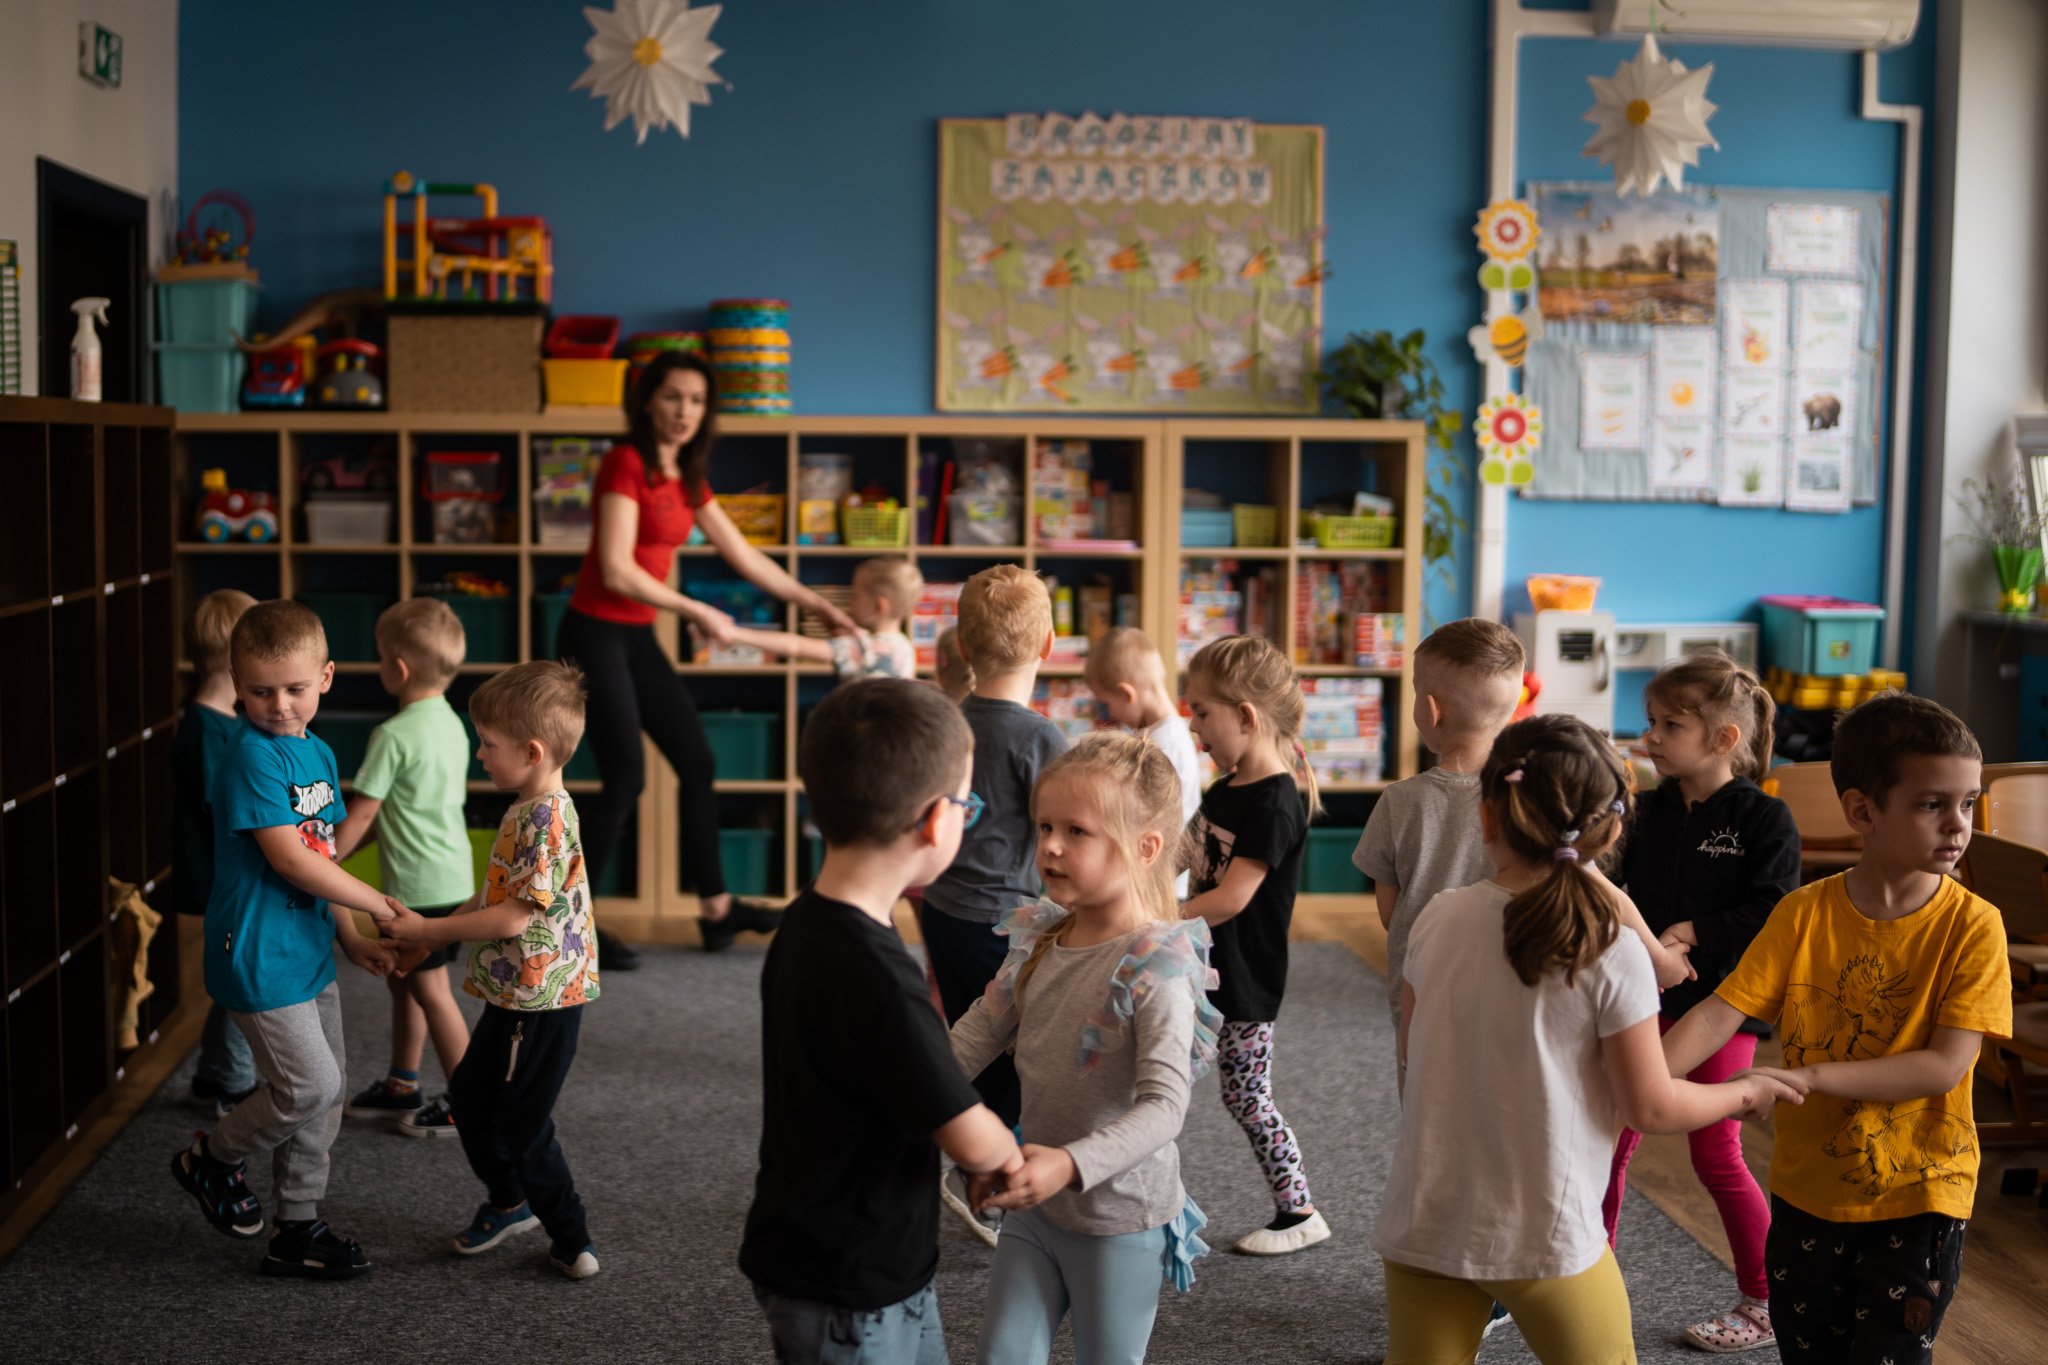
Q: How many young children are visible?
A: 15